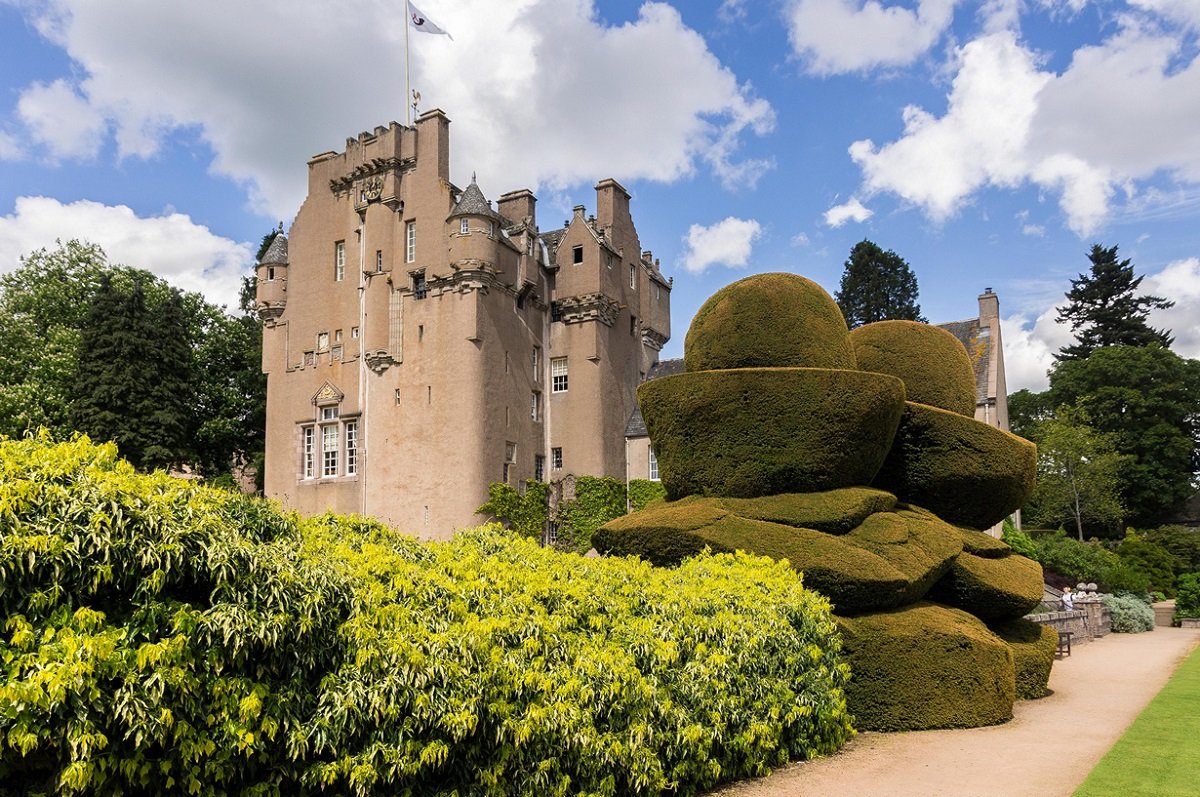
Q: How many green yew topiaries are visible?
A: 2